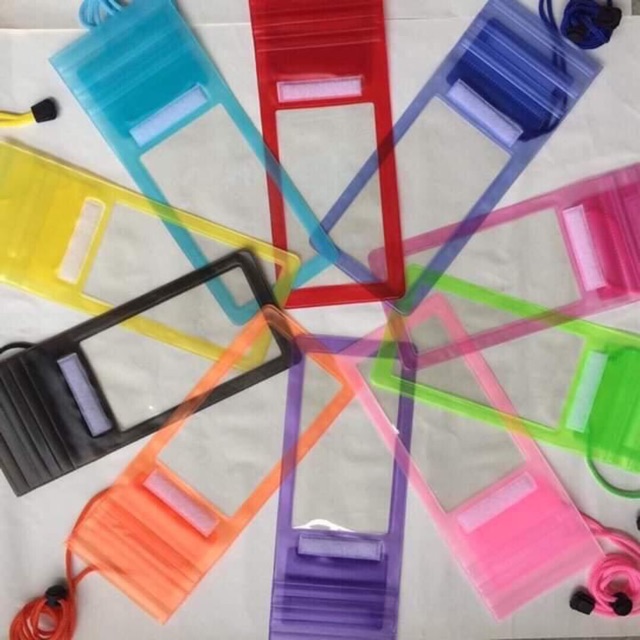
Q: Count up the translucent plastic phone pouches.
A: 10